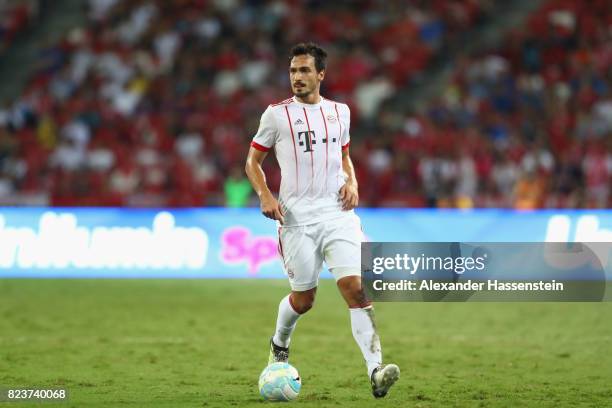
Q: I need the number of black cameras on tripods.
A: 0